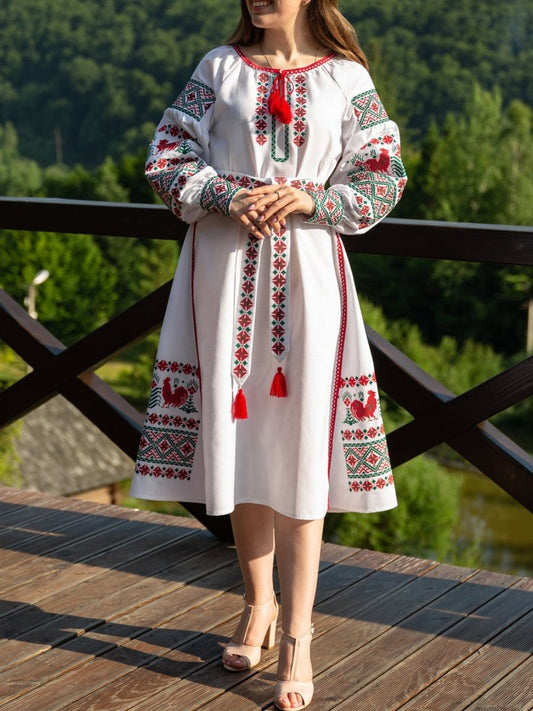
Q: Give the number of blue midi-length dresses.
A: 0